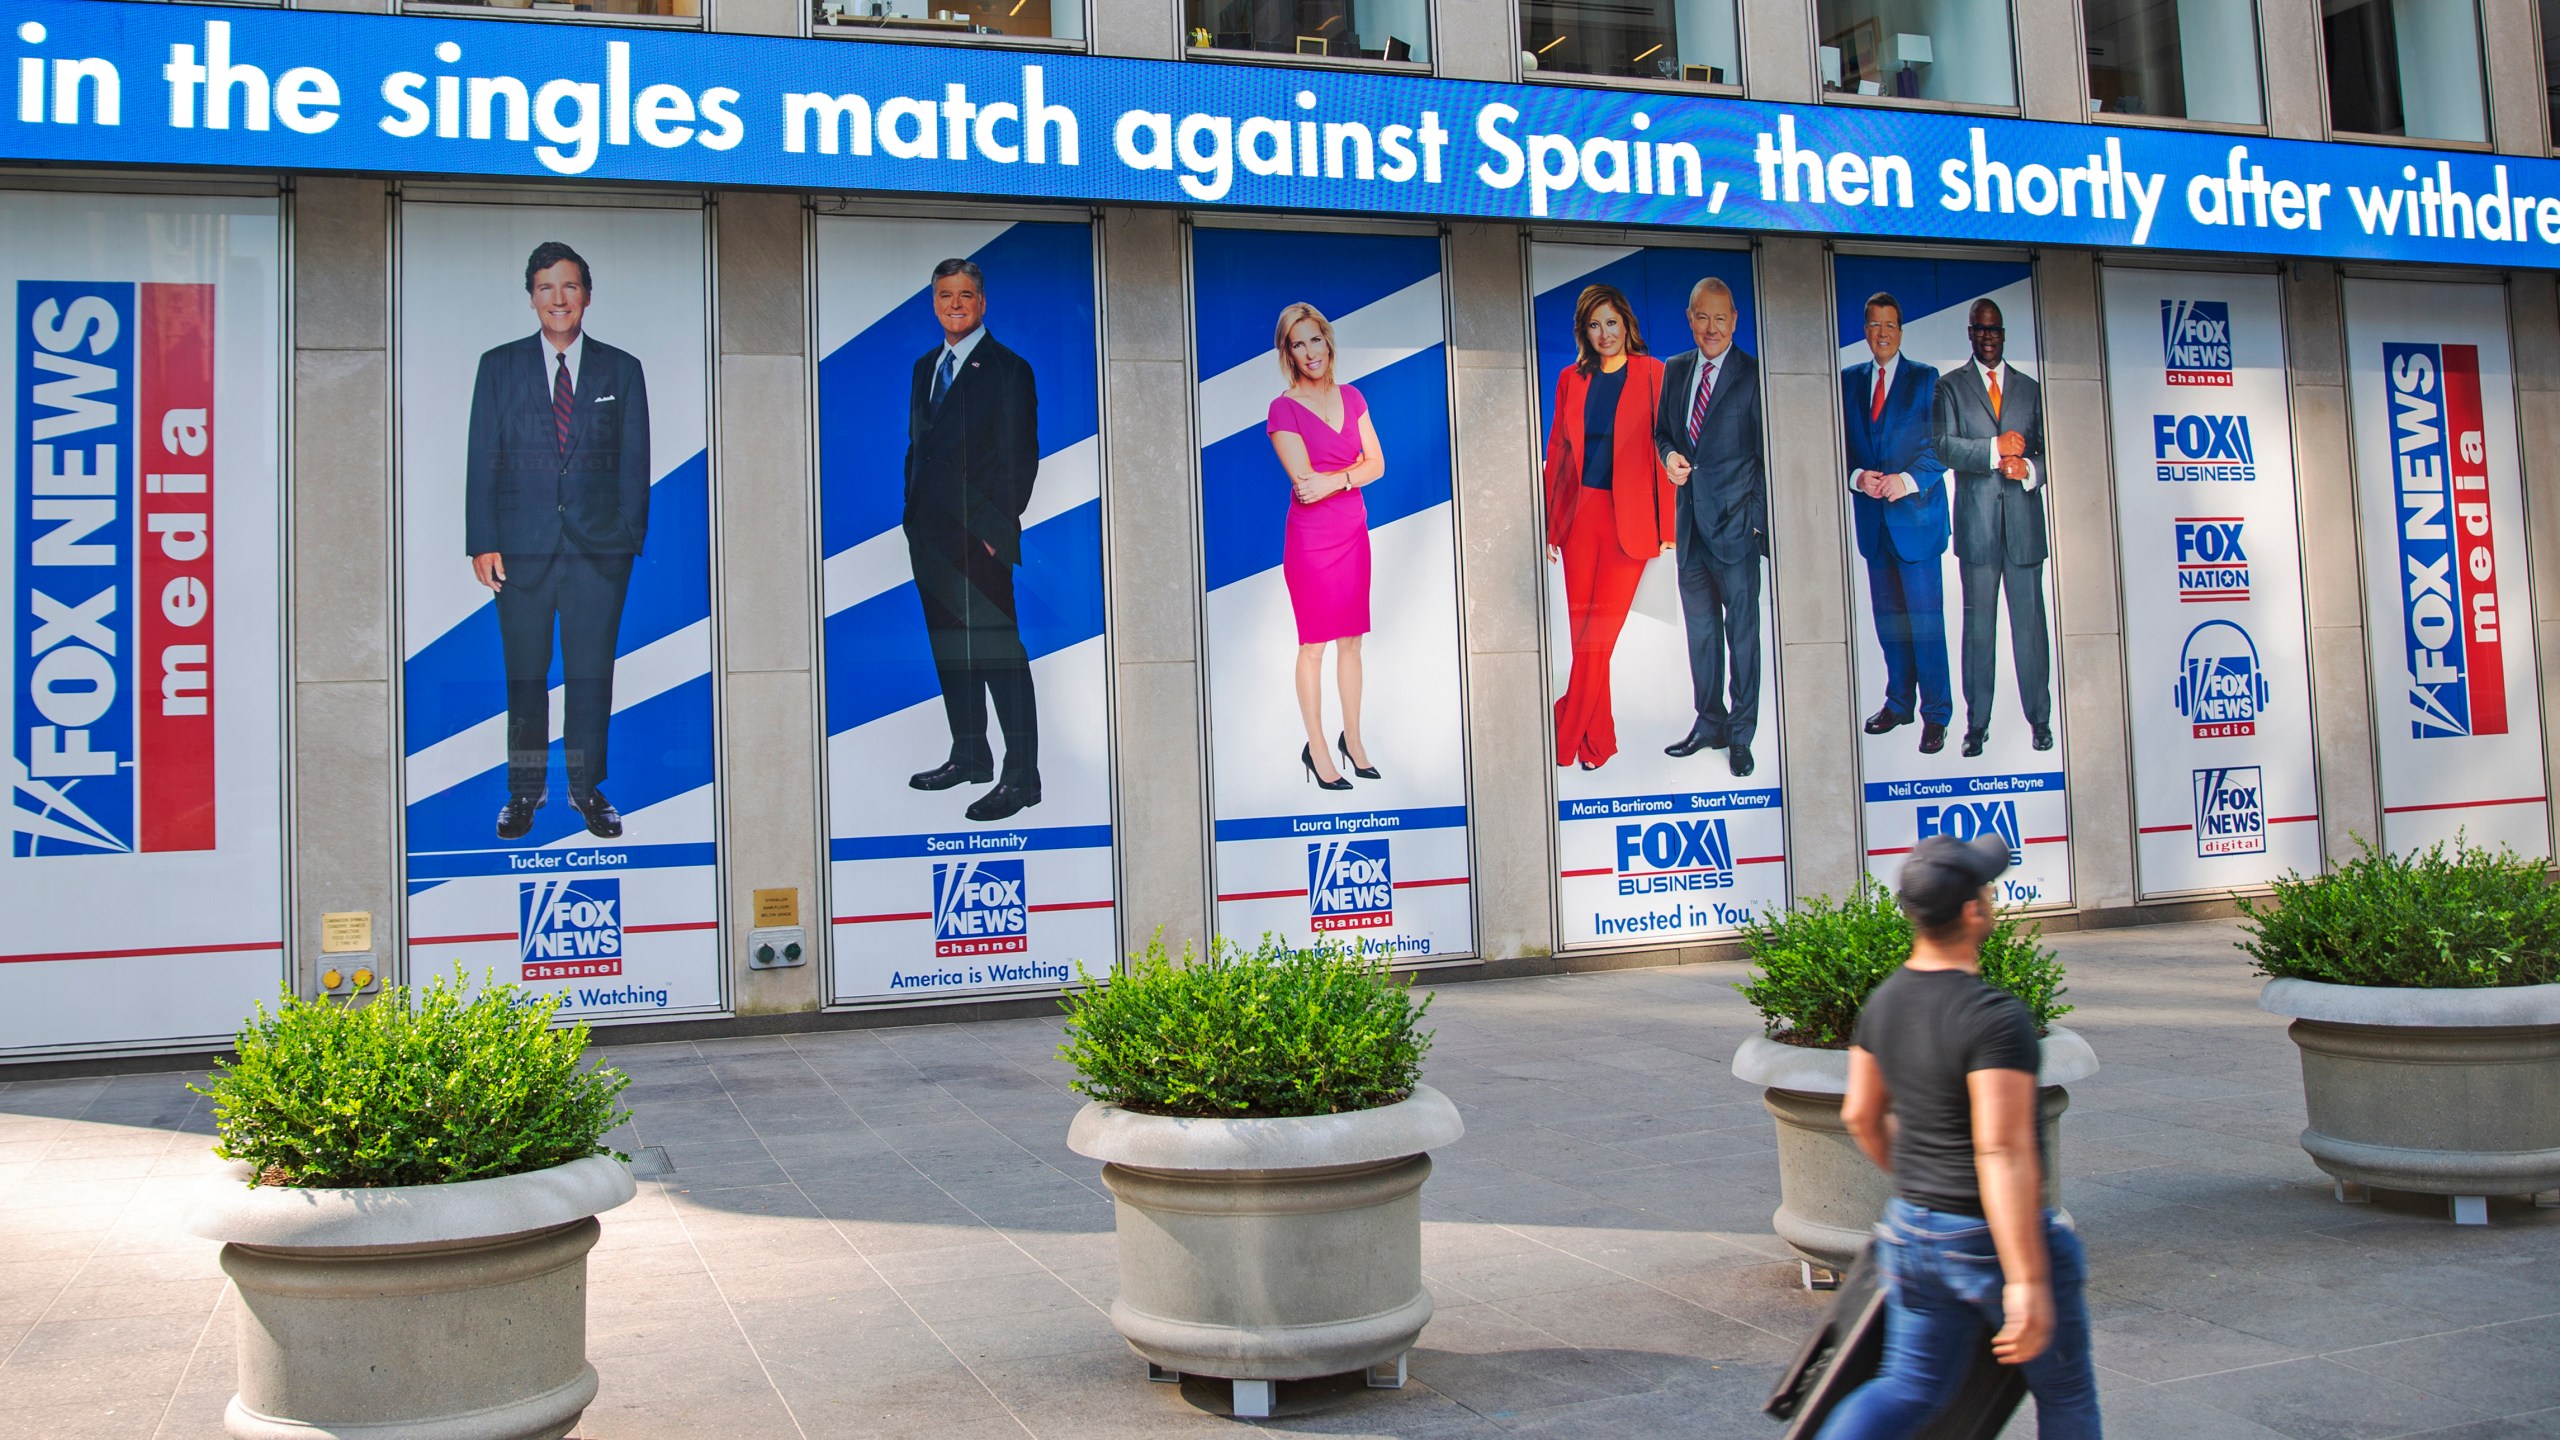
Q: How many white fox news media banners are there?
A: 2